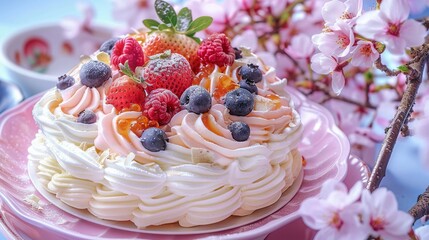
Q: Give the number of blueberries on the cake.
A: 11